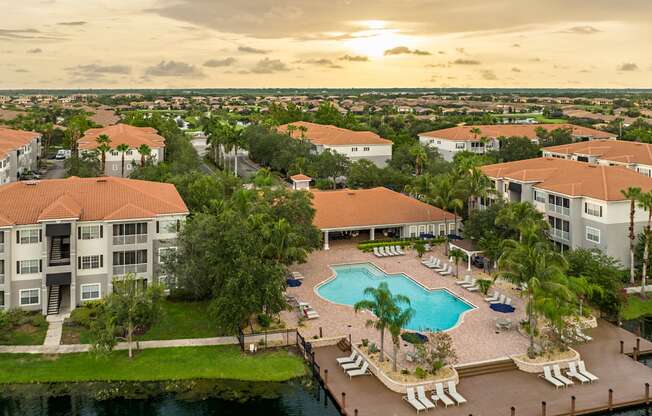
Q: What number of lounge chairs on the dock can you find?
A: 11